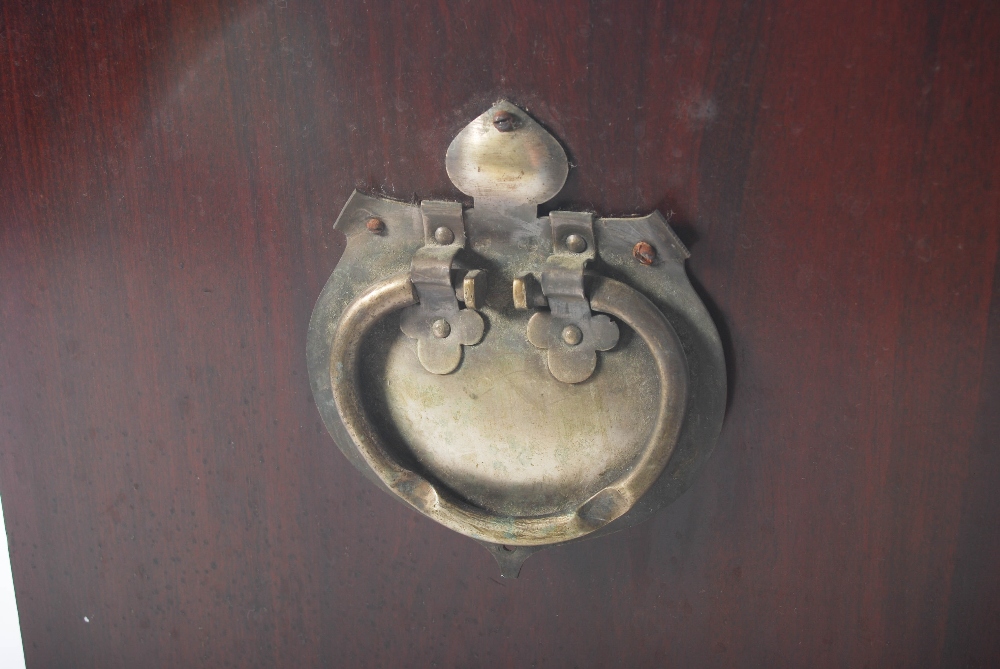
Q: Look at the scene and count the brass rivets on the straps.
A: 4